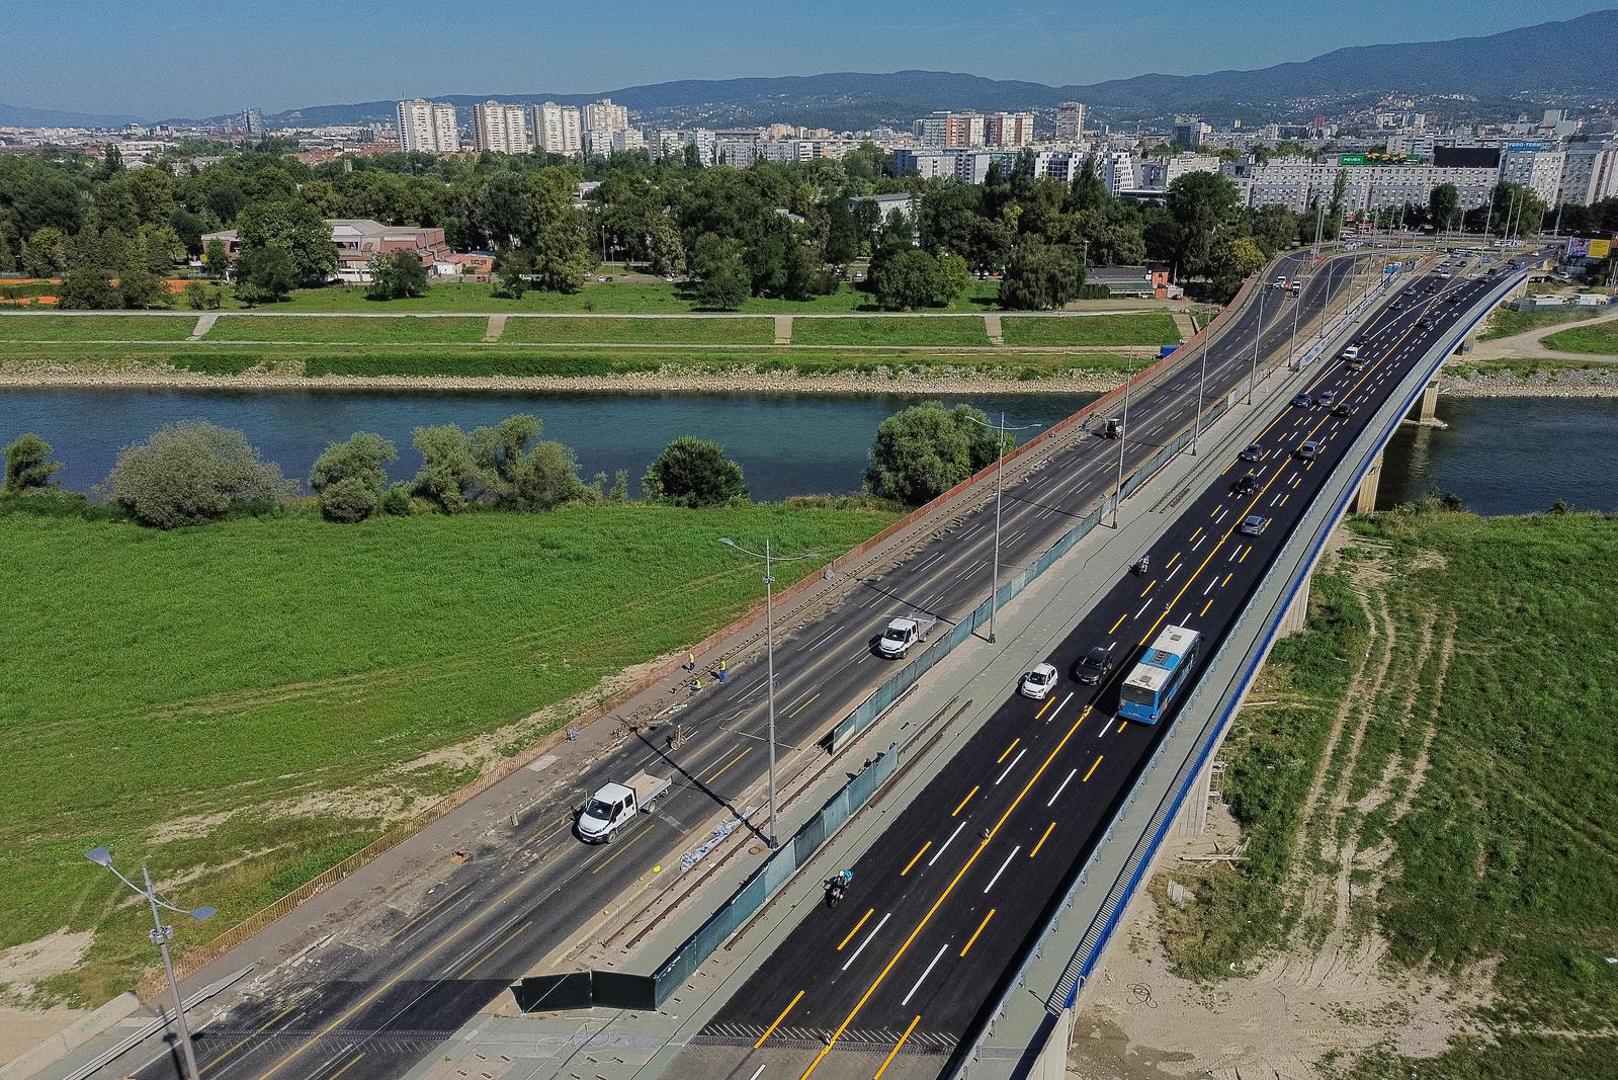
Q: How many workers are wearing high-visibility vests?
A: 3